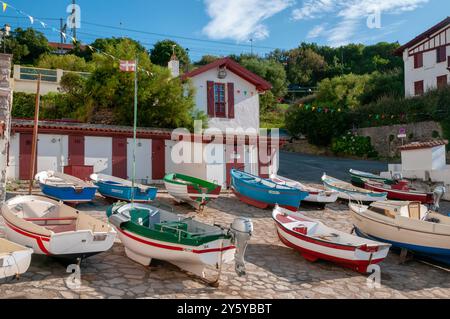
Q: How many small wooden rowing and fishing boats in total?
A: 13